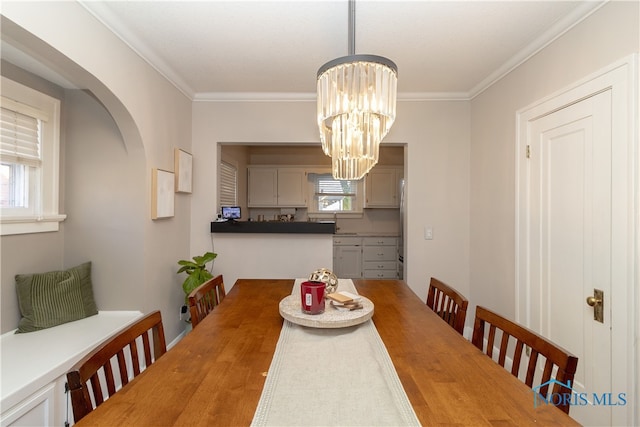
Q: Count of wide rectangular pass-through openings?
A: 1